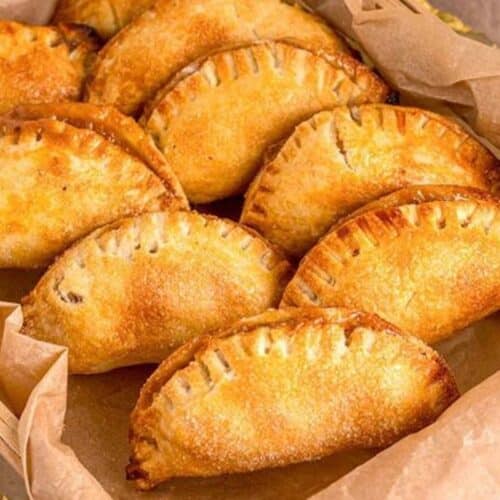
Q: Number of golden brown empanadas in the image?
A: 9